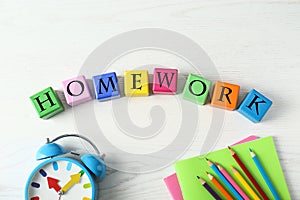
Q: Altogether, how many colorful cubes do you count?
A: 8